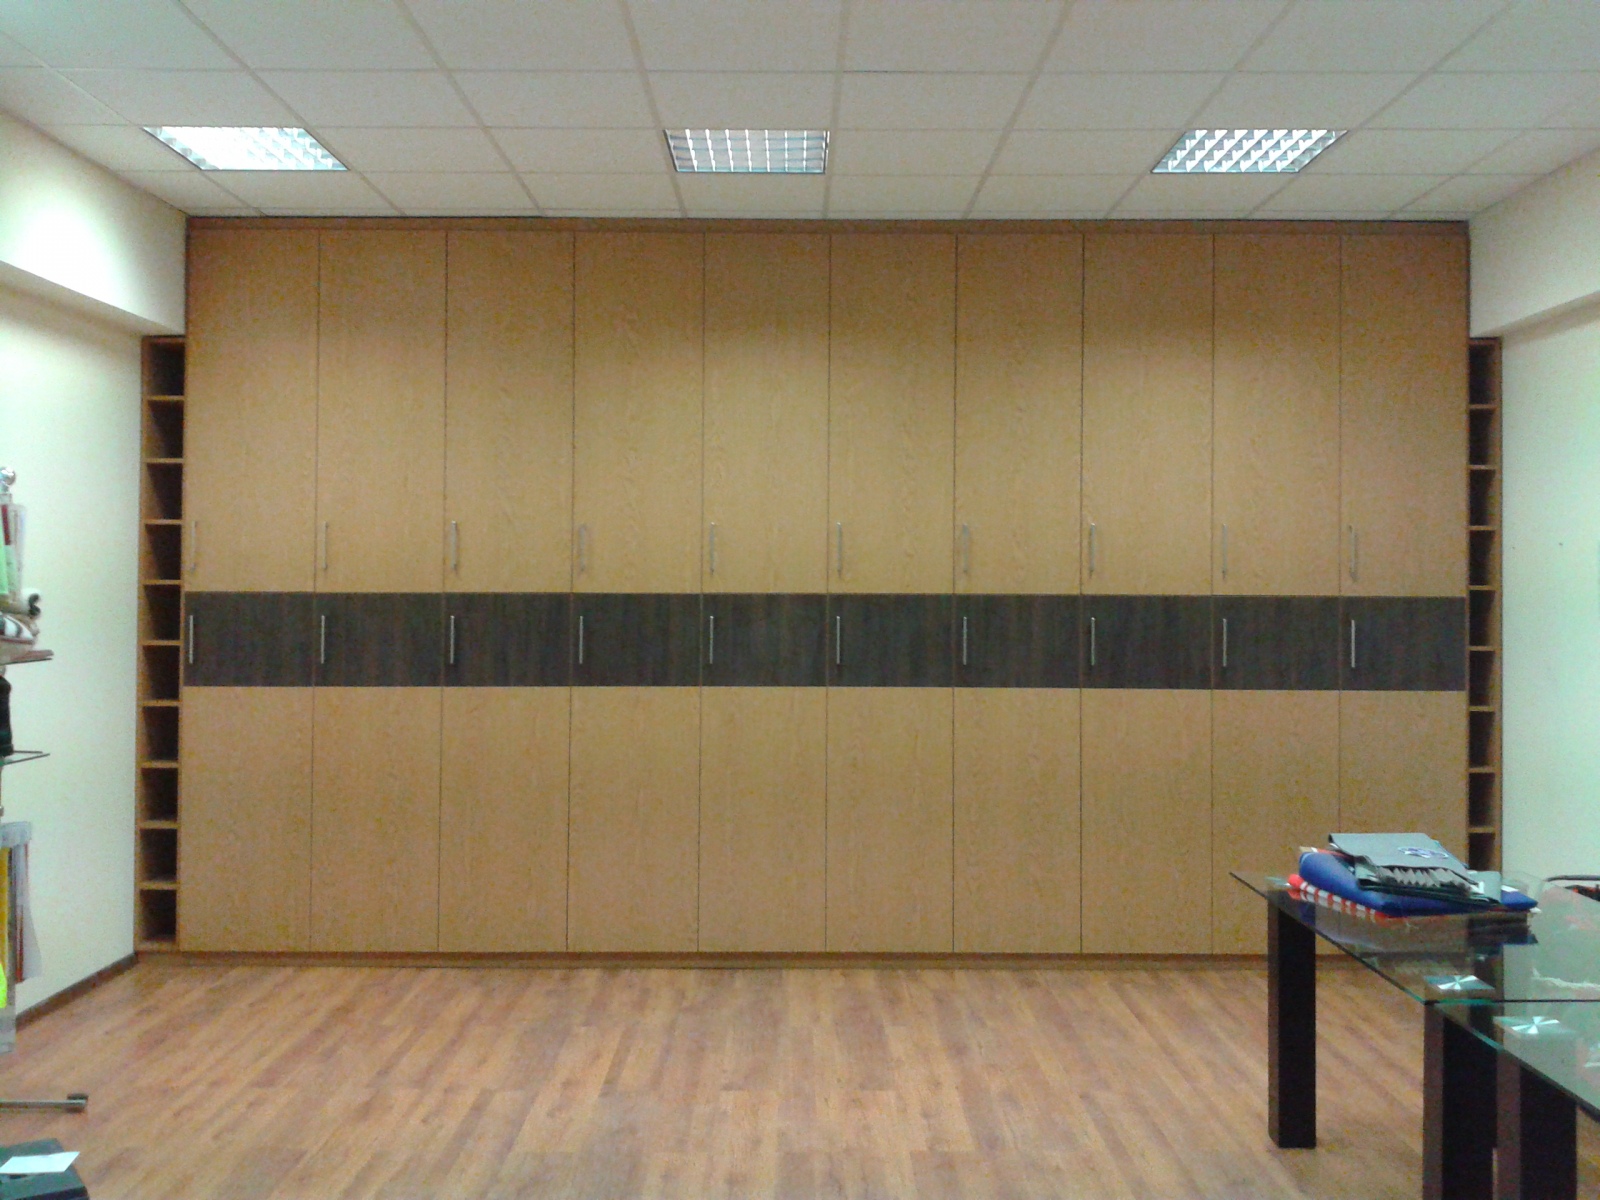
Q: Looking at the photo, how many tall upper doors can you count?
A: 10